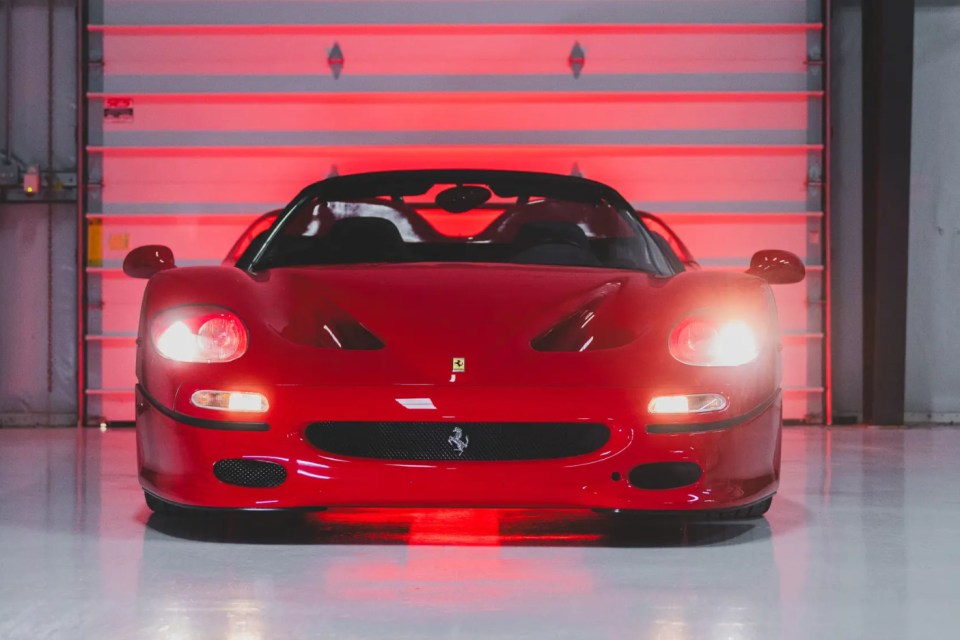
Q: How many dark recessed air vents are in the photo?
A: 5